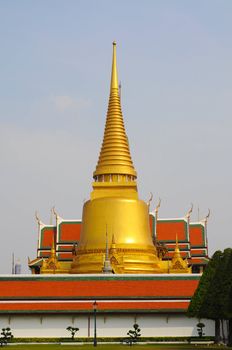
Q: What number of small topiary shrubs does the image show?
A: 4